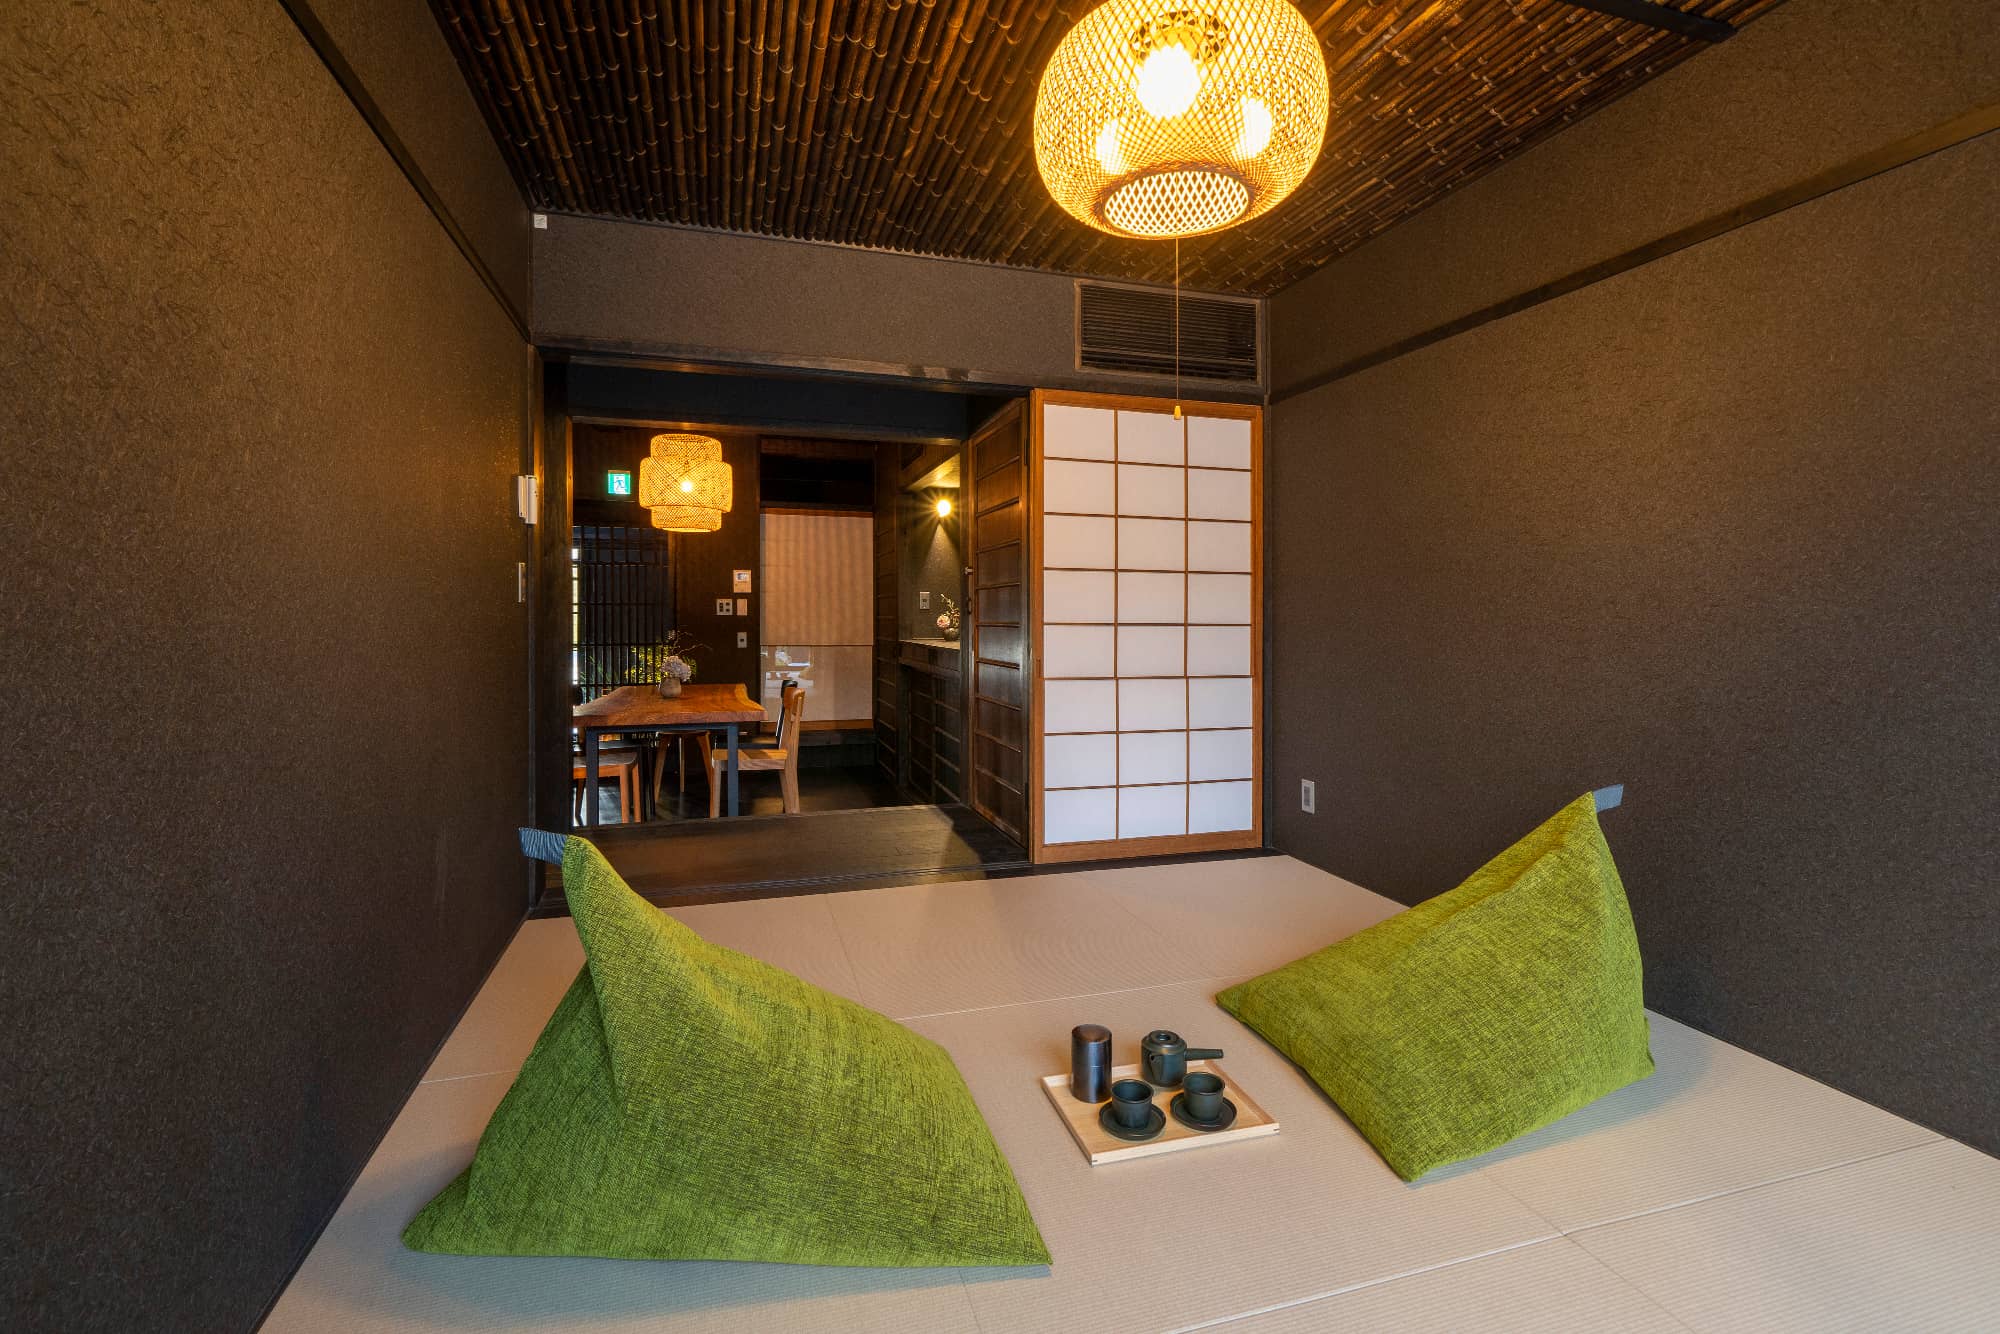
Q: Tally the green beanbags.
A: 2